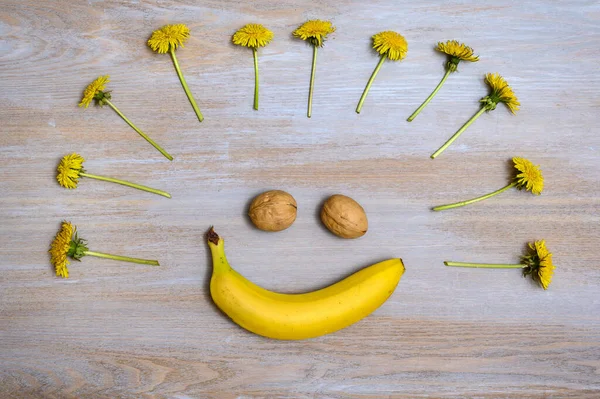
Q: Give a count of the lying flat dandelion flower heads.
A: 11